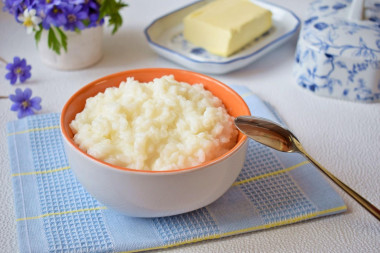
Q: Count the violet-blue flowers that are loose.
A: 2